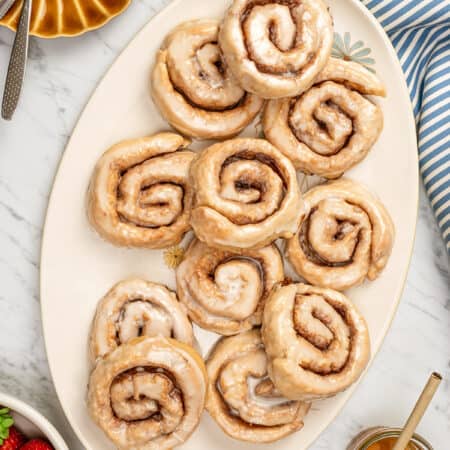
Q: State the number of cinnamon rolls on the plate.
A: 11